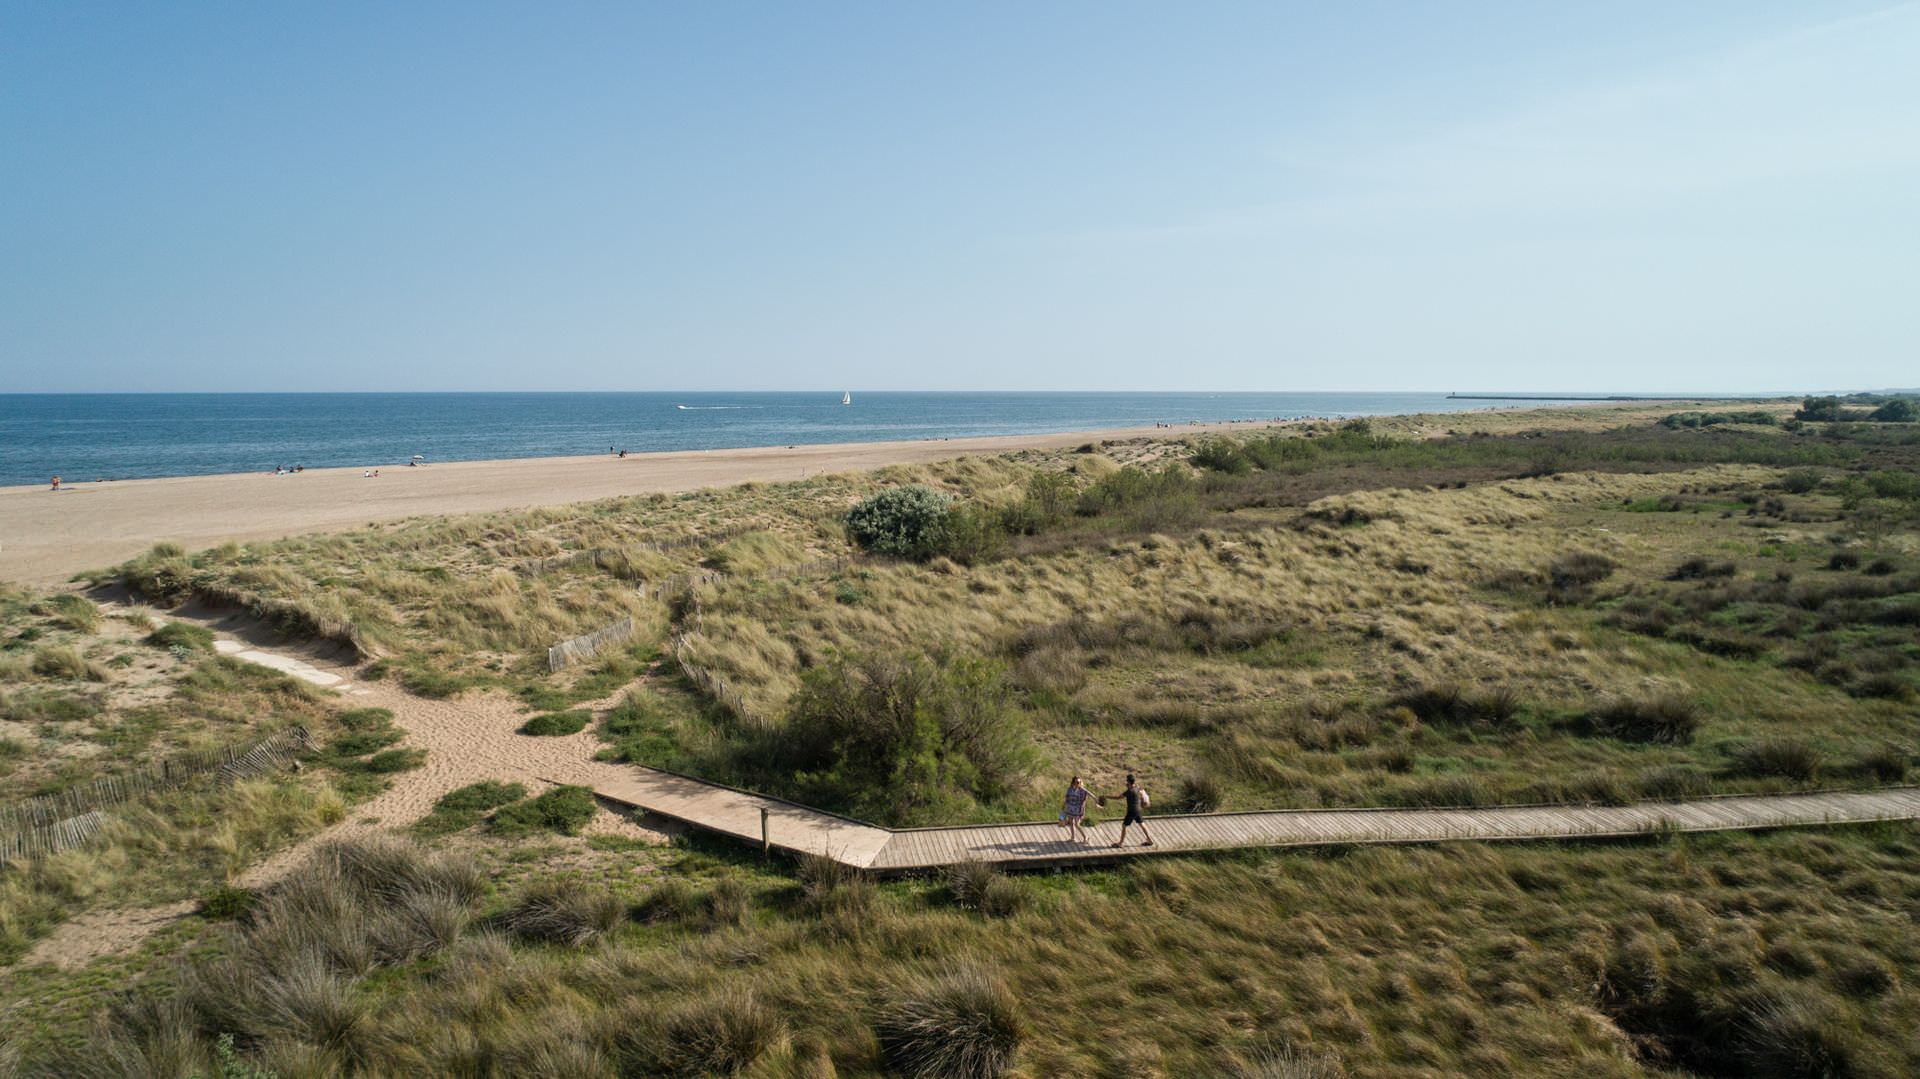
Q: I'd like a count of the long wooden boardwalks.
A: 1